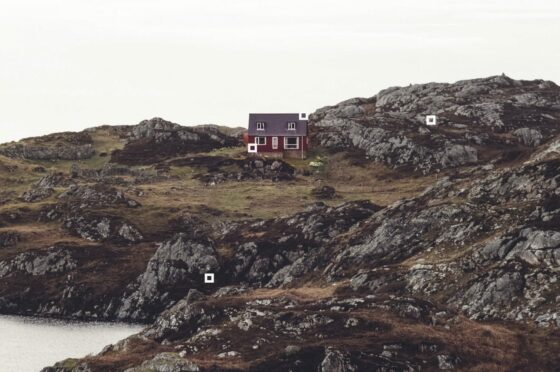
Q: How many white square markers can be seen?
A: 4